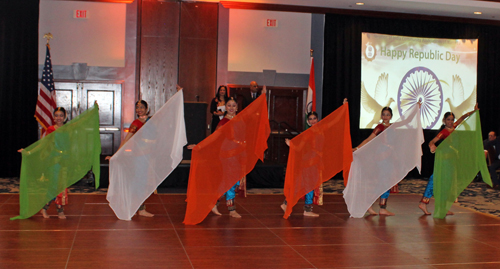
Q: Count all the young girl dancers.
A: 6